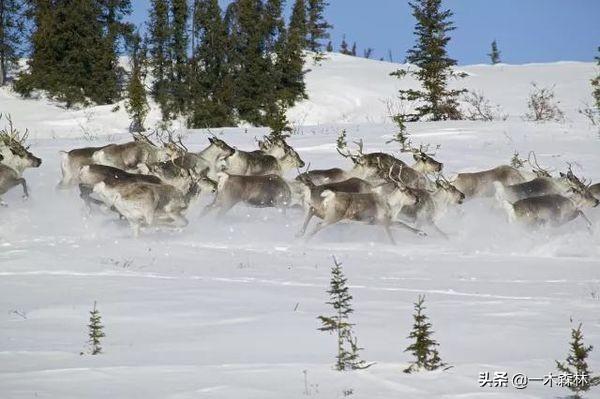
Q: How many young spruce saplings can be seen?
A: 4